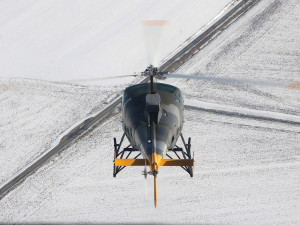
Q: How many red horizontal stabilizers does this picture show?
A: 0